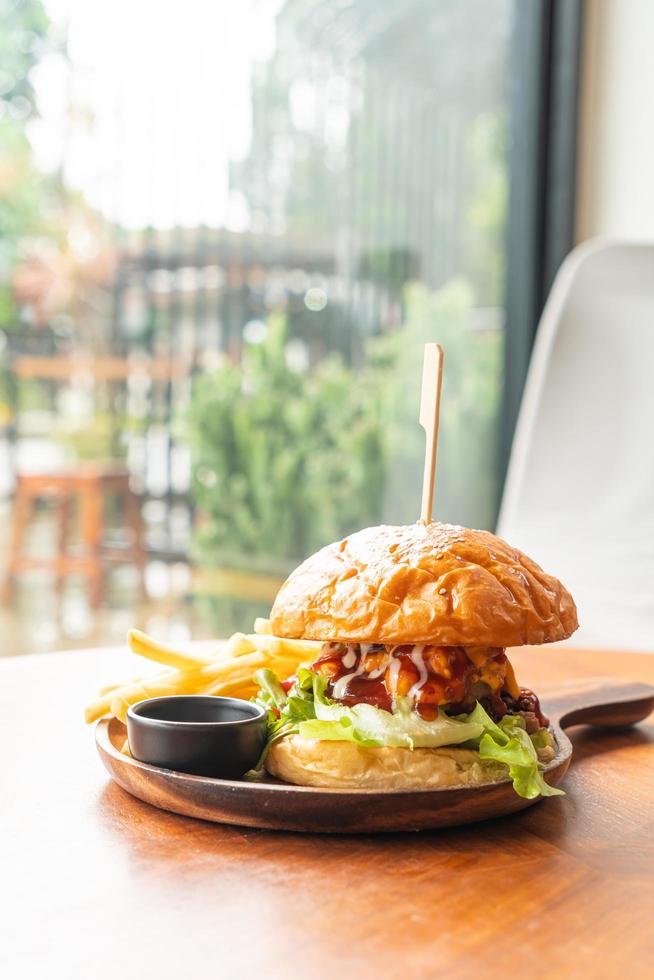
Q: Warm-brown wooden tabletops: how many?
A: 1